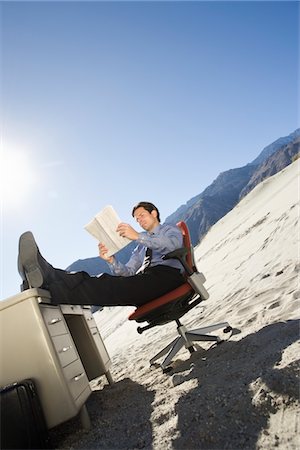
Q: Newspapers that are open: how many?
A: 1